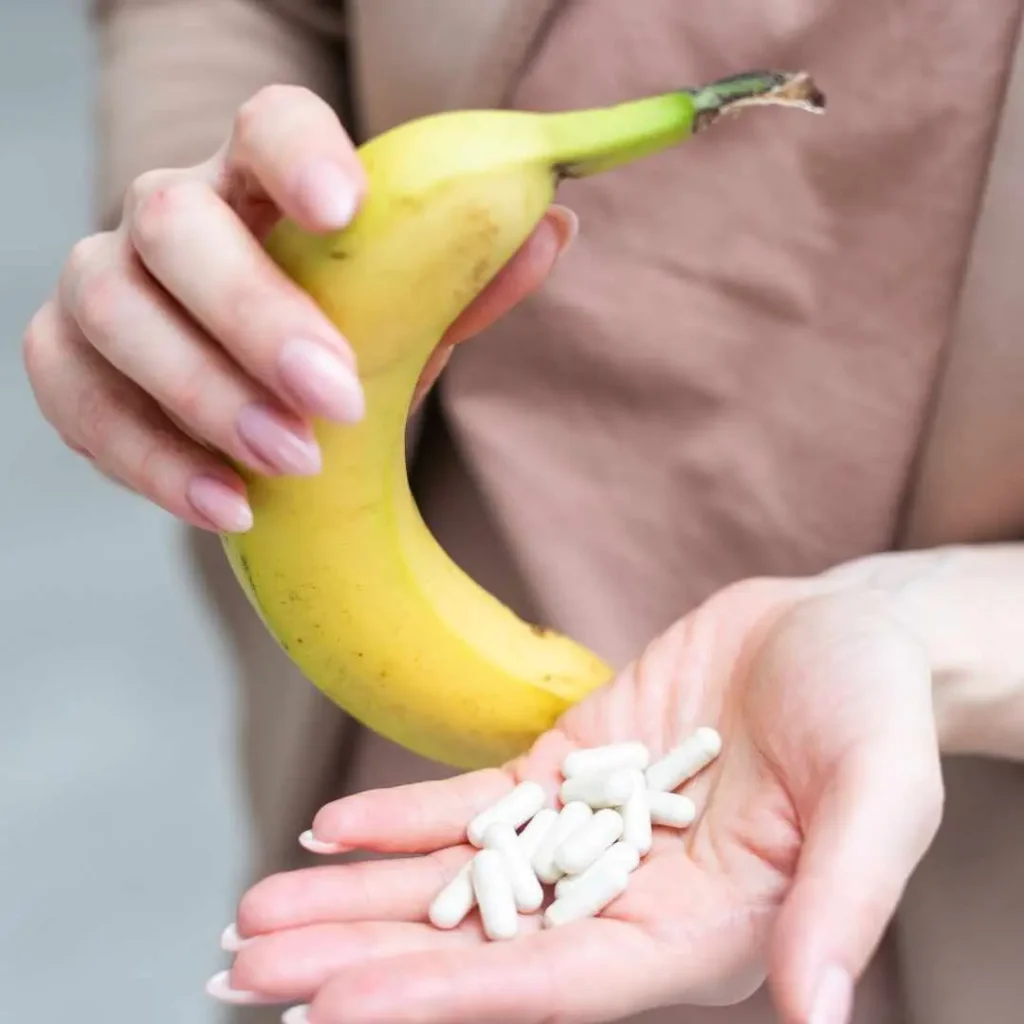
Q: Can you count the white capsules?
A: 14